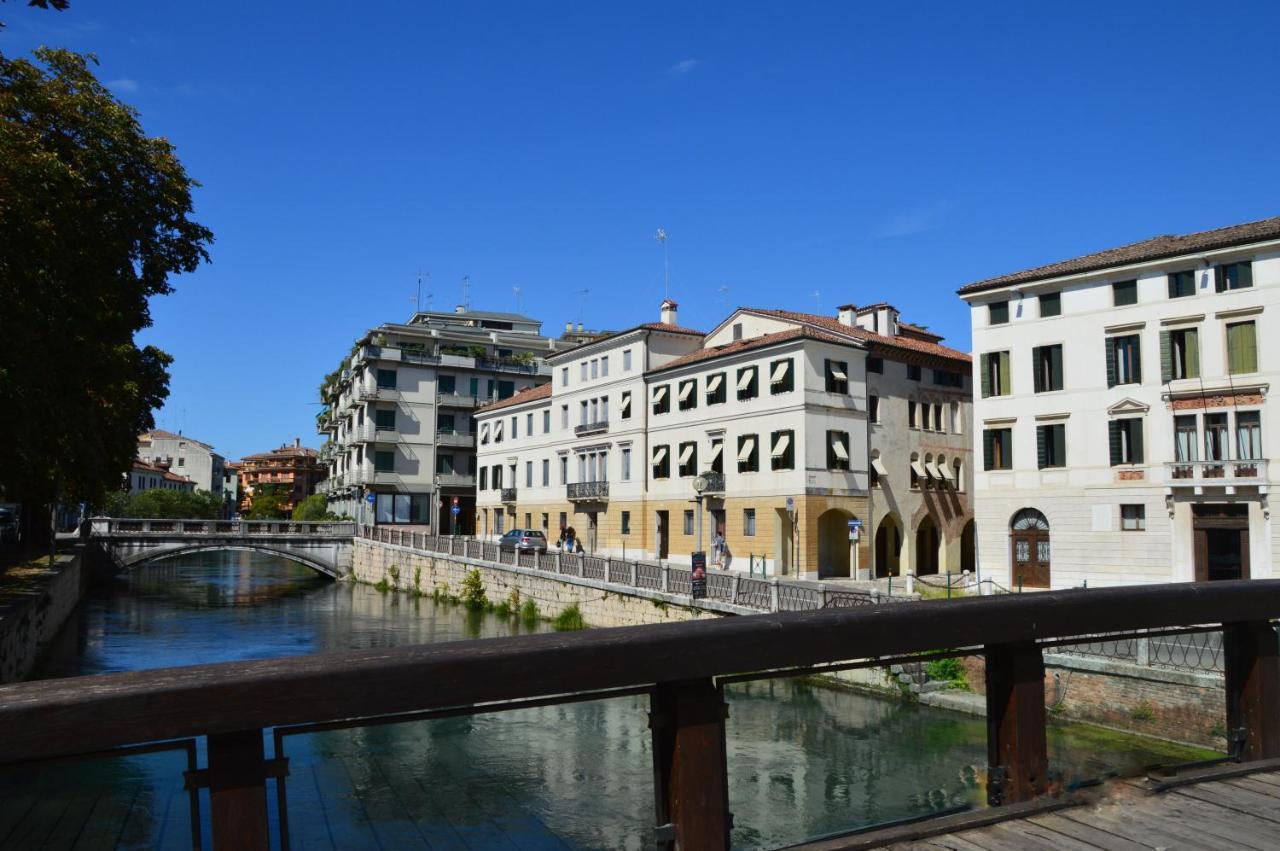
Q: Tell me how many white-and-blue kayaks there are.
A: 0